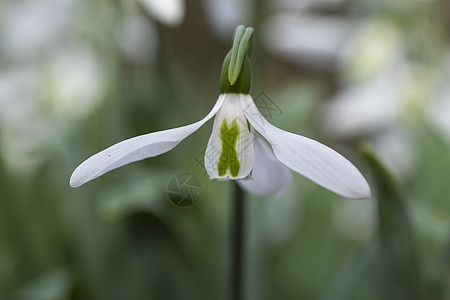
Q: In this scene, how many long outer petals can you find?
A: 3